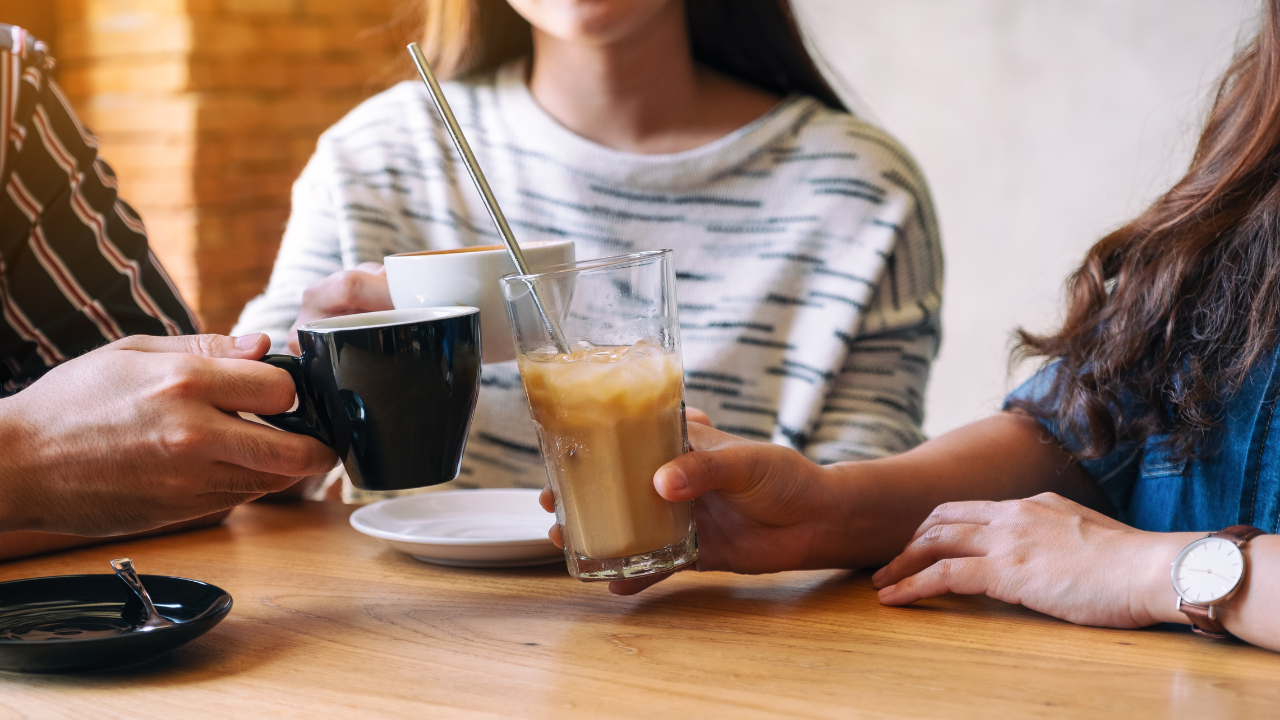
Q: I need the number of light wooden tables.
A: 1